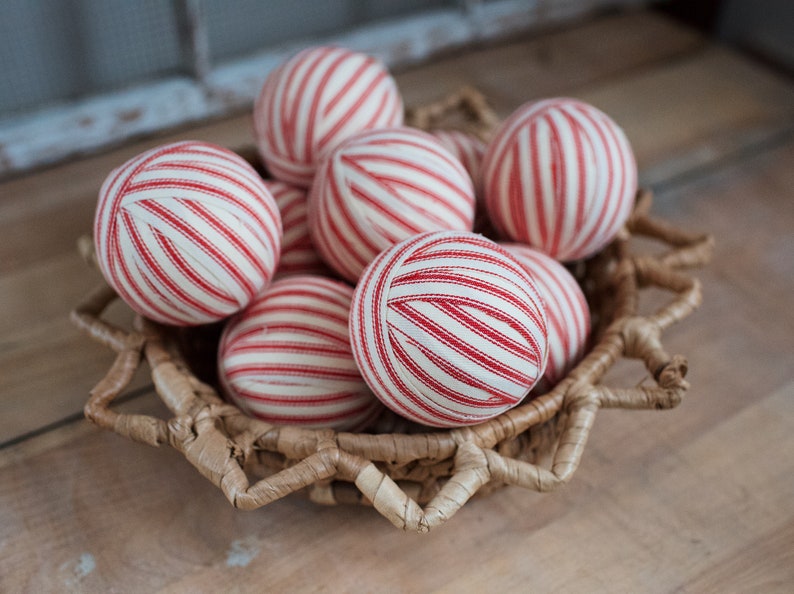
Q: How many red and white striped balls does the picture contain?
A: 9